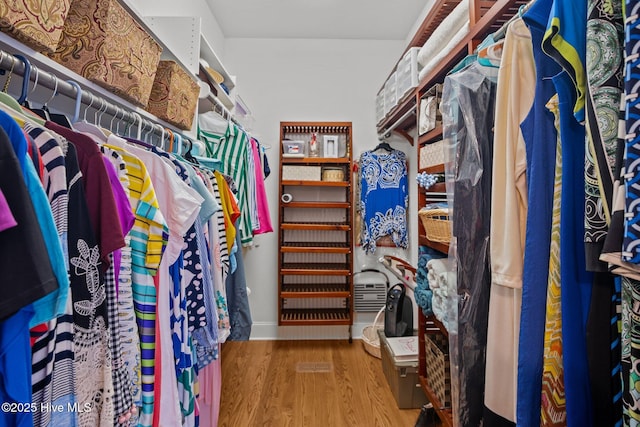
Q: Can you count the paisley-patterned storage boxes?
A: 3